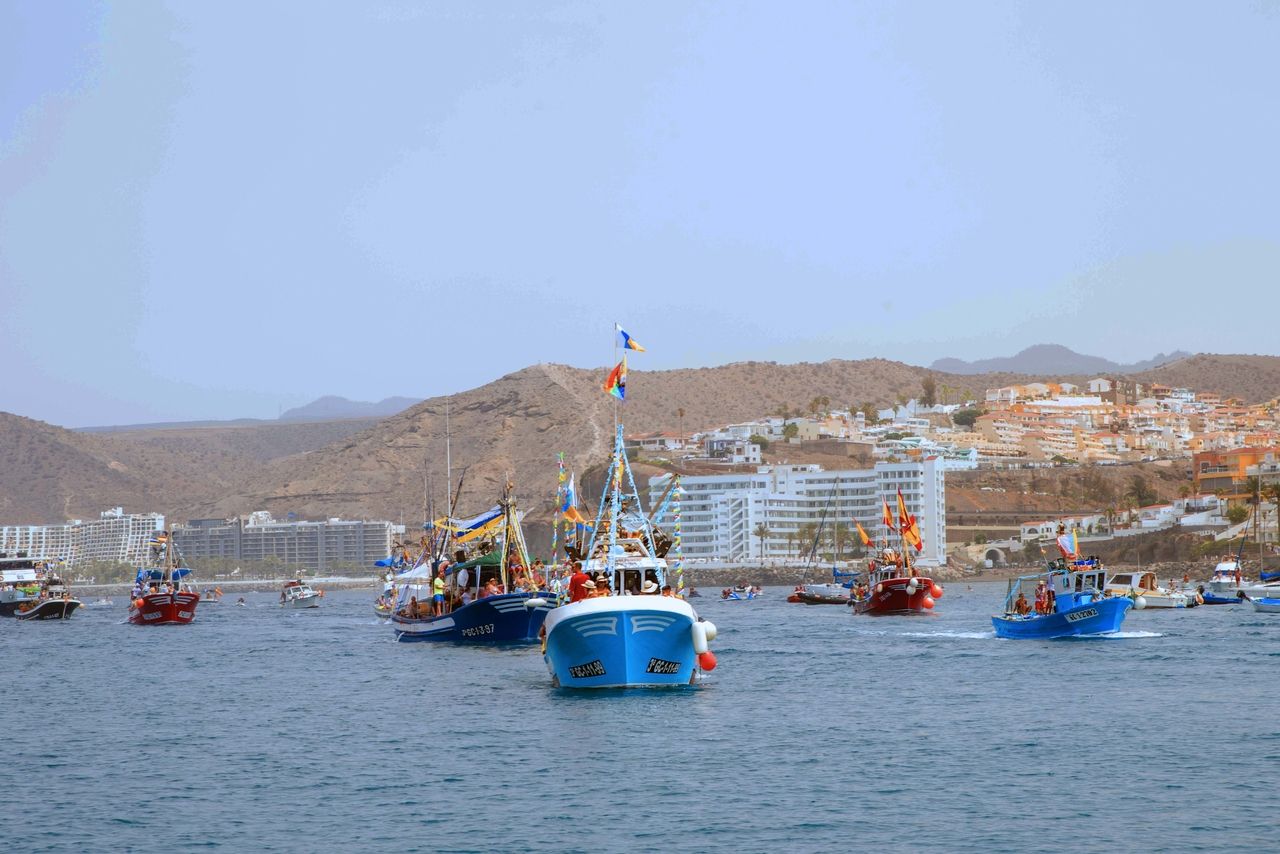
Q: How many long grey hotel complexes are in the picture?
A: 1